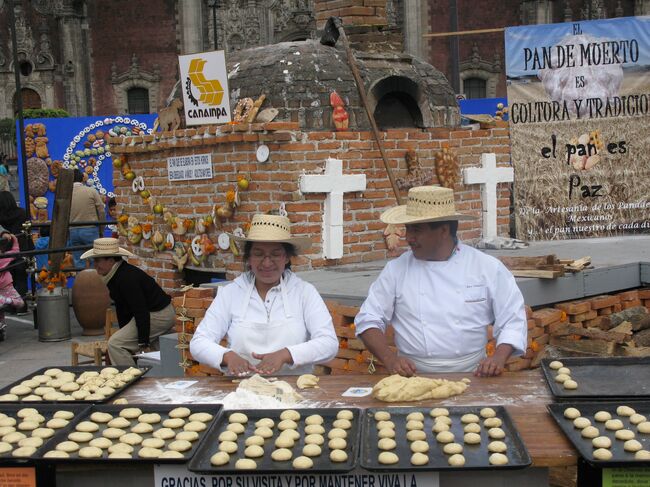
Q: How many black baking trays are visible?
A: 7